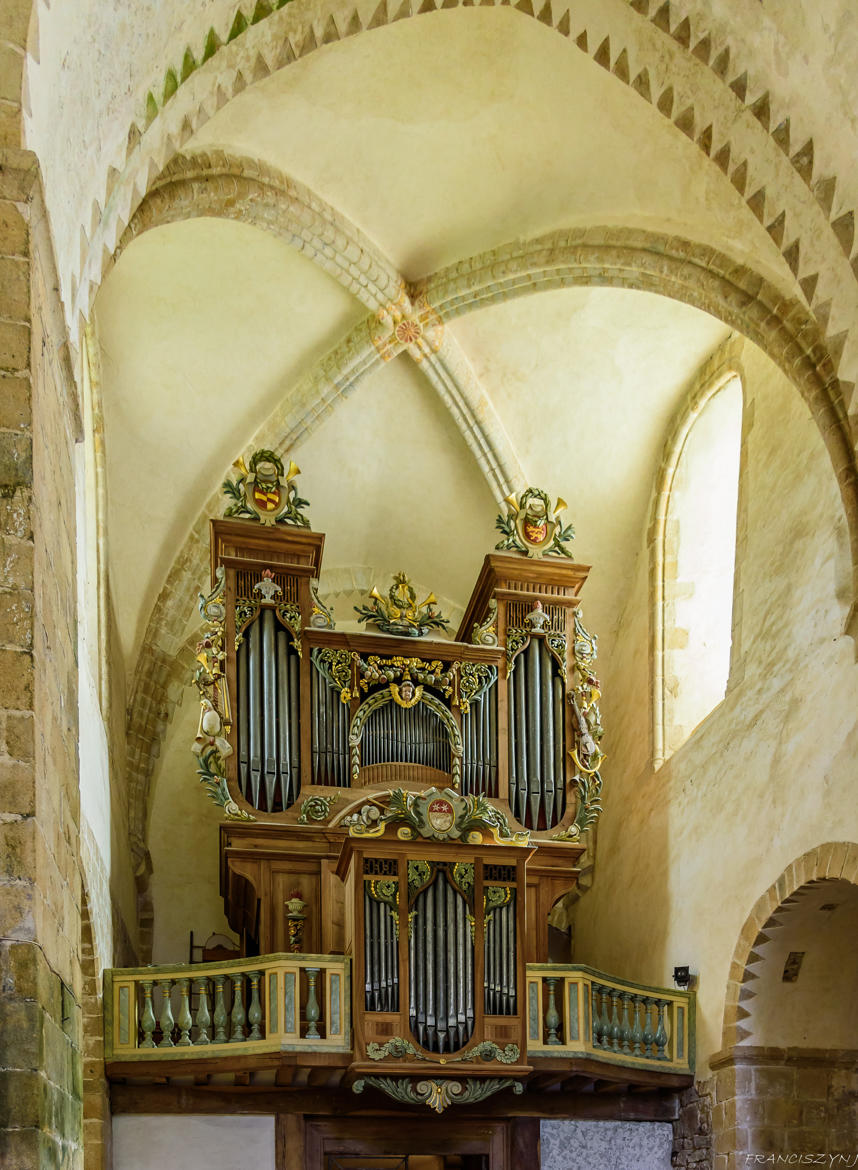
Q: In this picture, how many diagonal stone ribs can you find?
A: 4